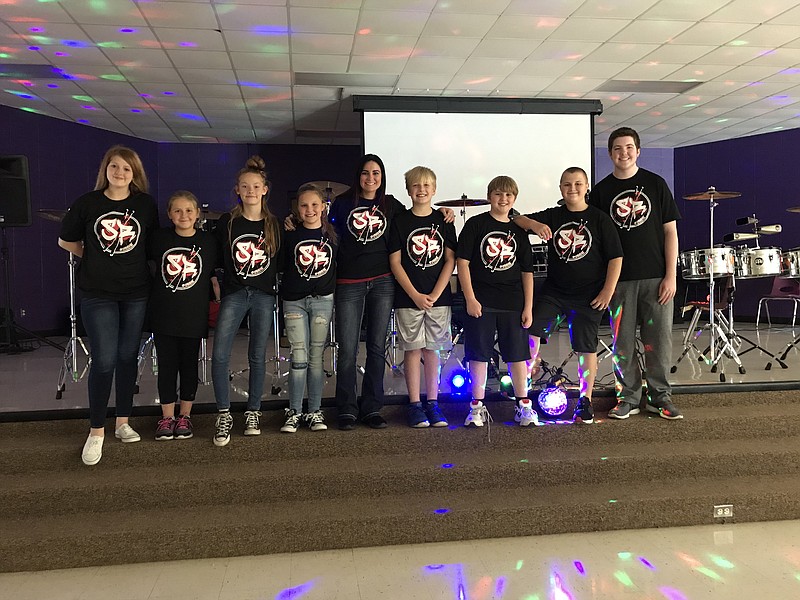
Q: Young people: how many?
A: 8